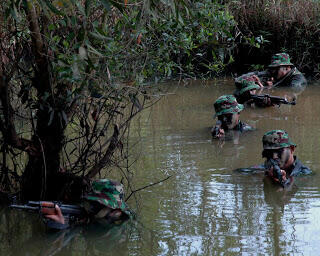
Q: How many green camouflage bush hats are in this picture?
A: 5